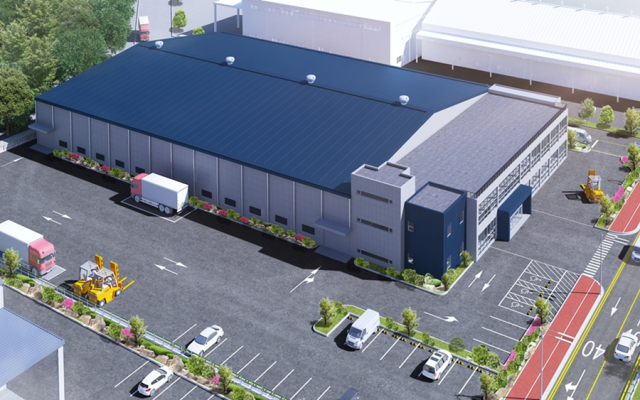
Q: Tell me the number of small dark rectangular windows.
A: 10